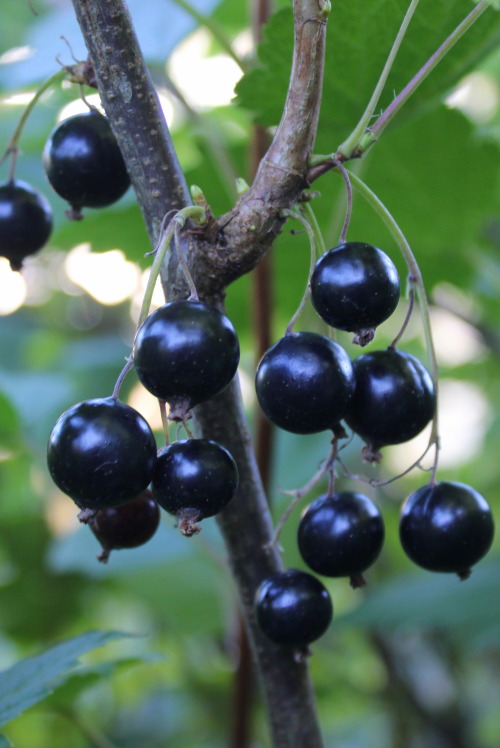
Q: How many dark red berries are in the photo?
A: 1